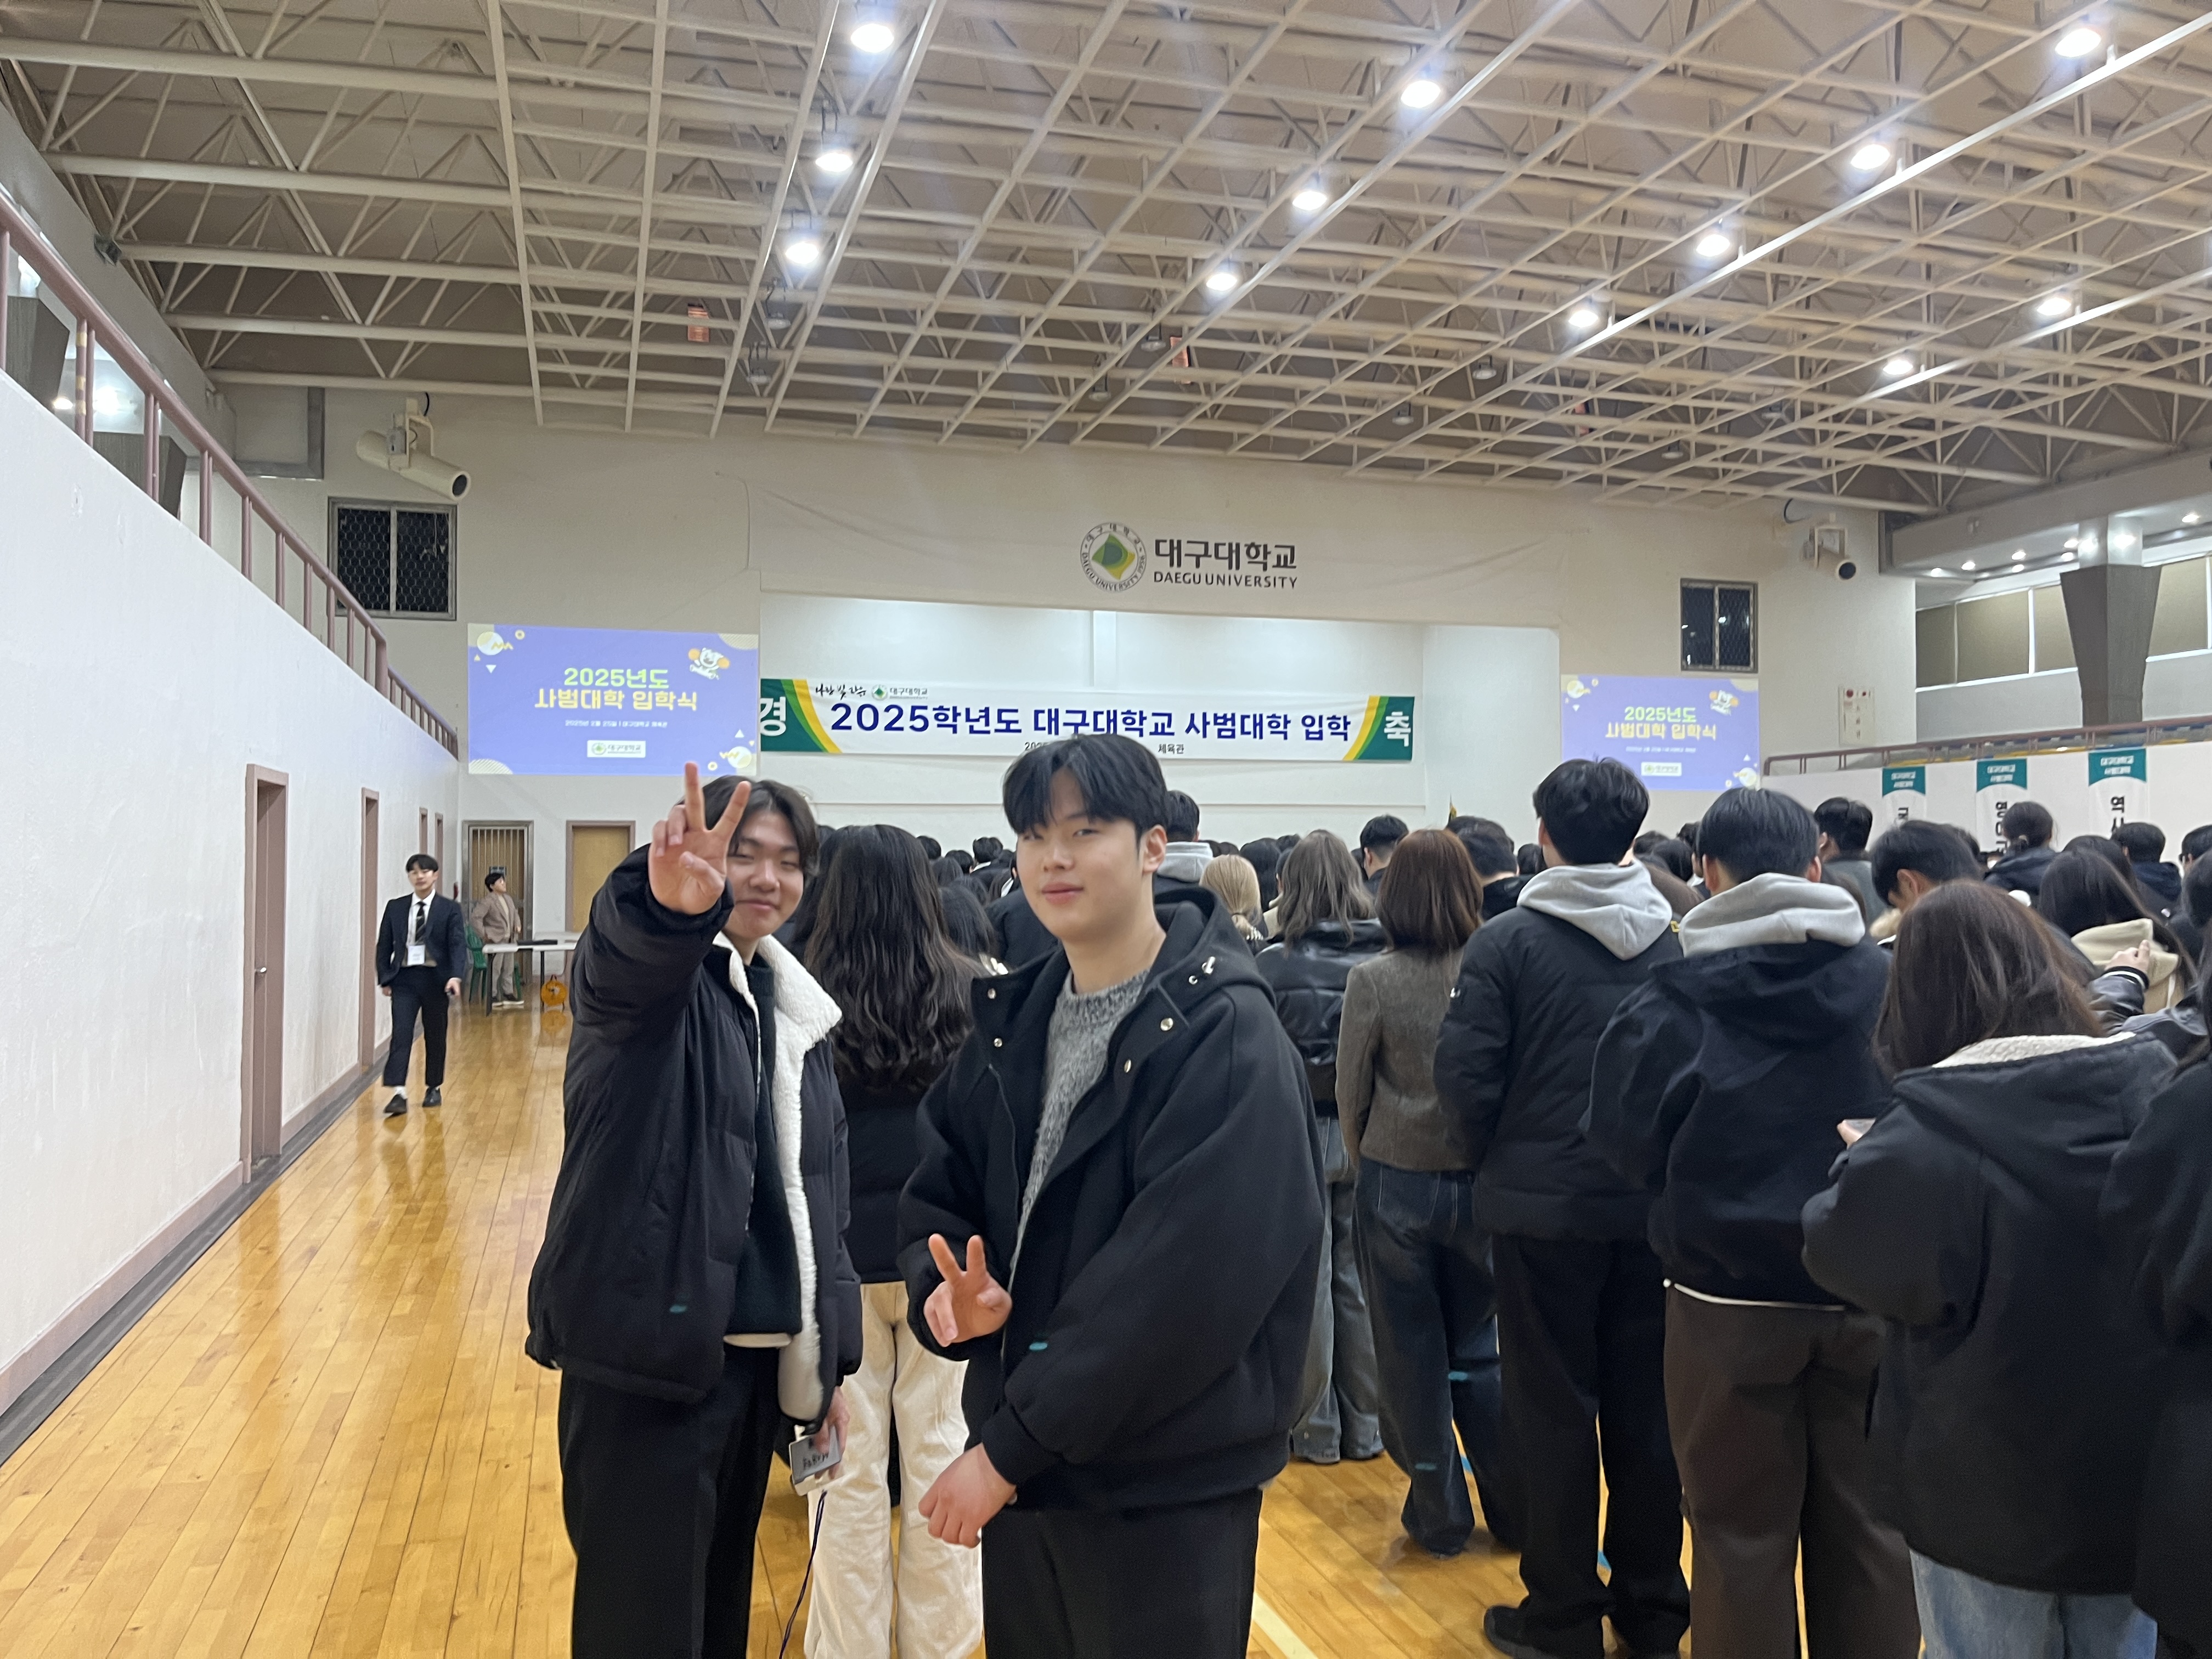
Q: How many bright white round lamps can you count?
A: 12